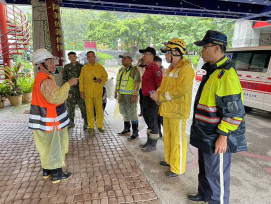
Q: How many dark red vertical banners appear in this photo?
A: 1